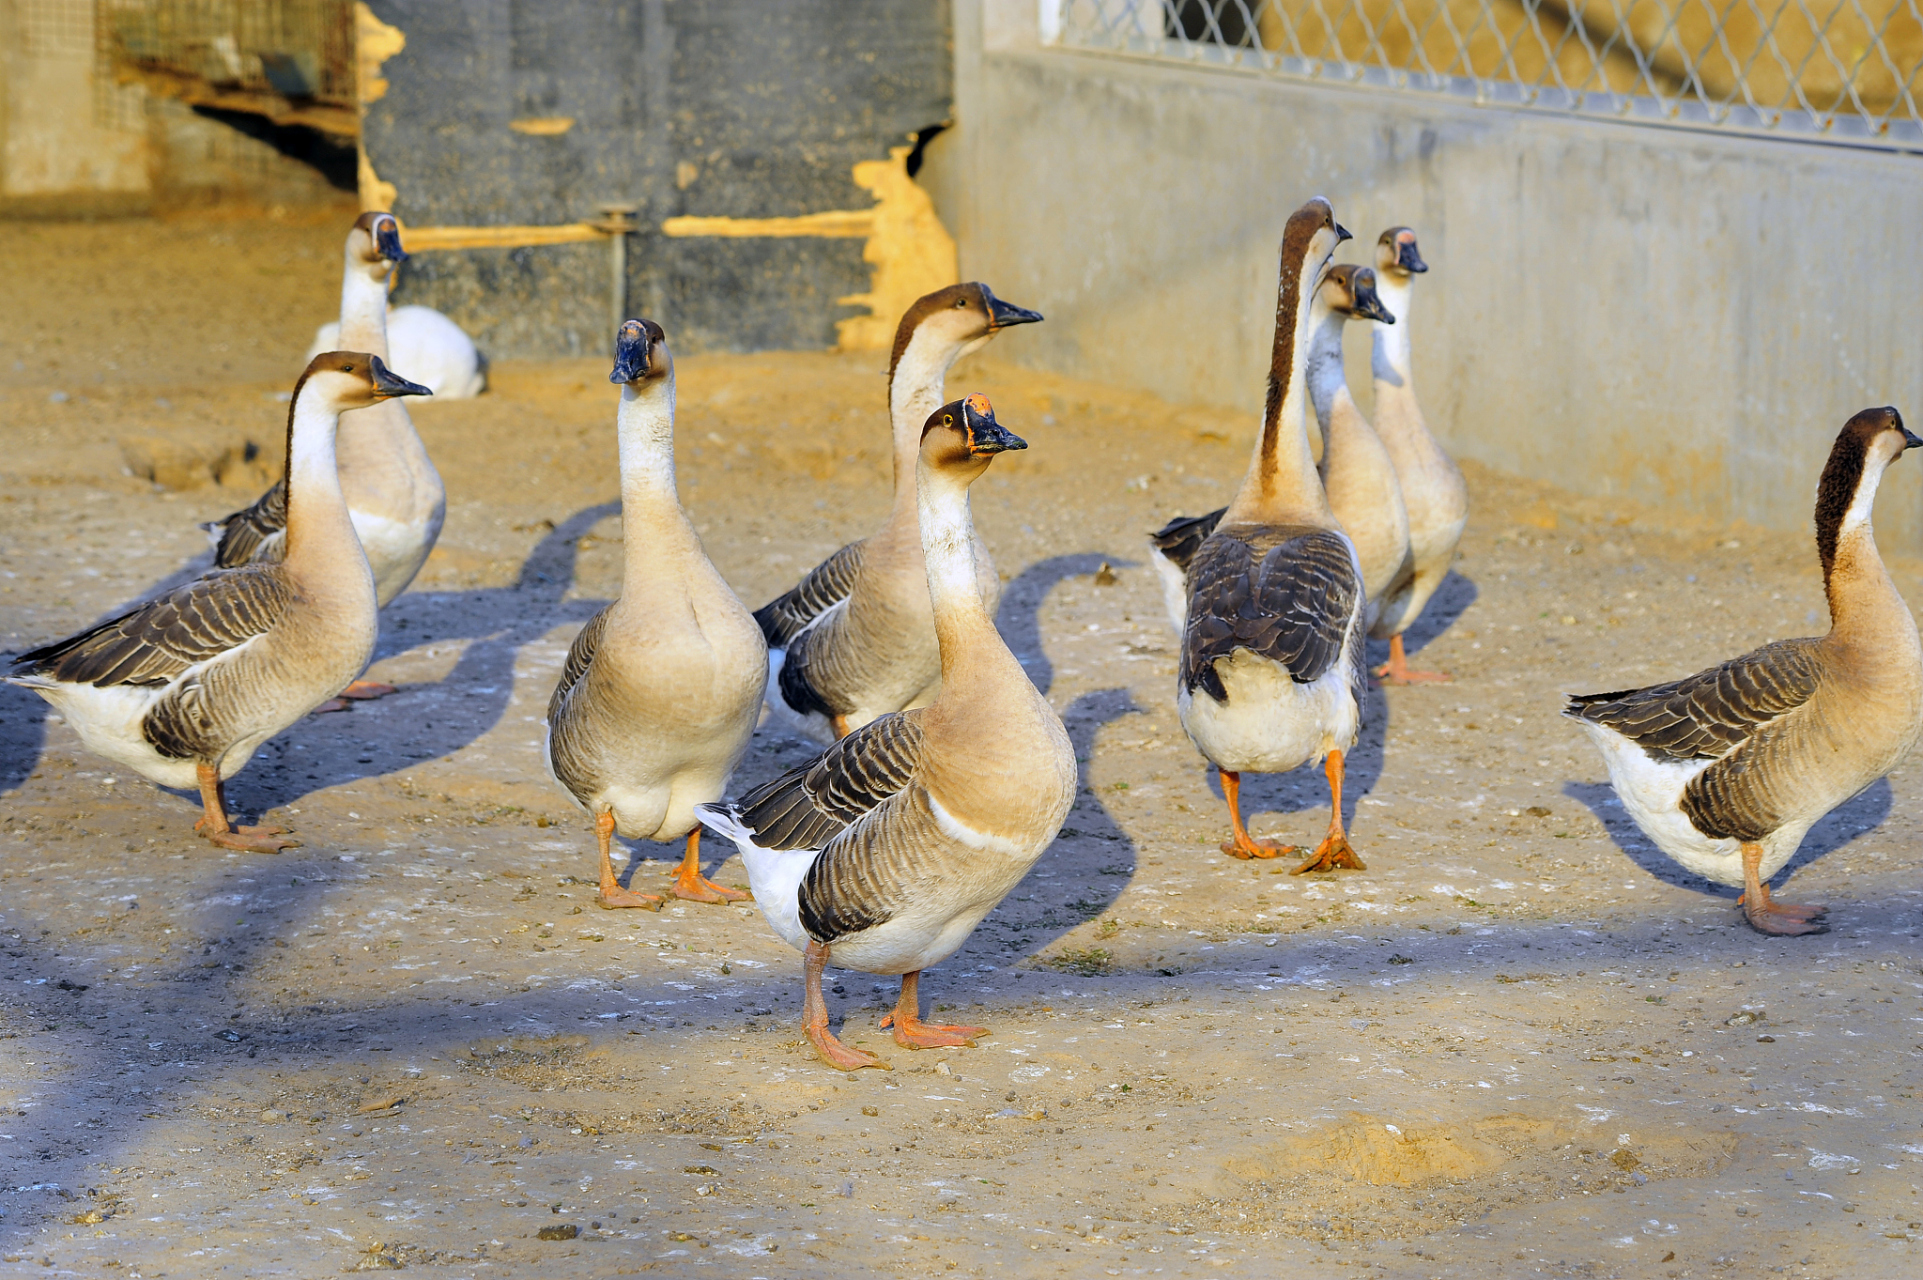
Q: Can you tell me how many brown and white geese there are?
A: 9